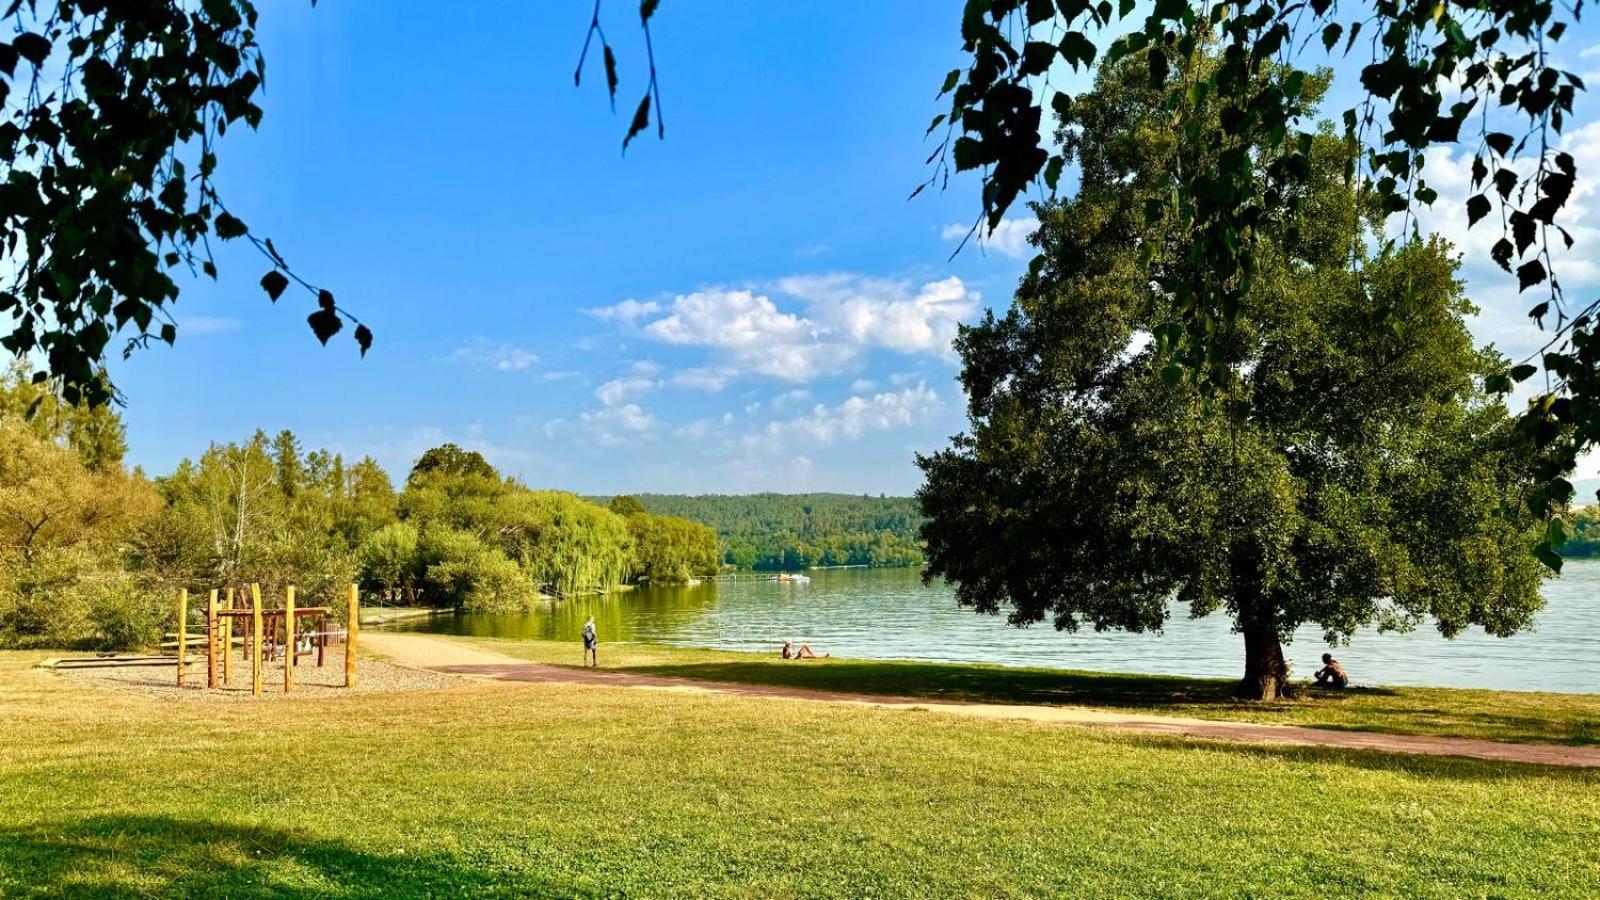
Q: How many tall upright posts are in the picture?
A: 6